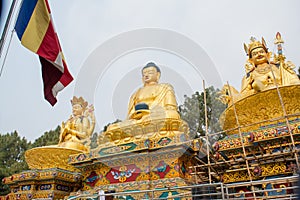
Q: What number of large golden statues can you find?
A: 3